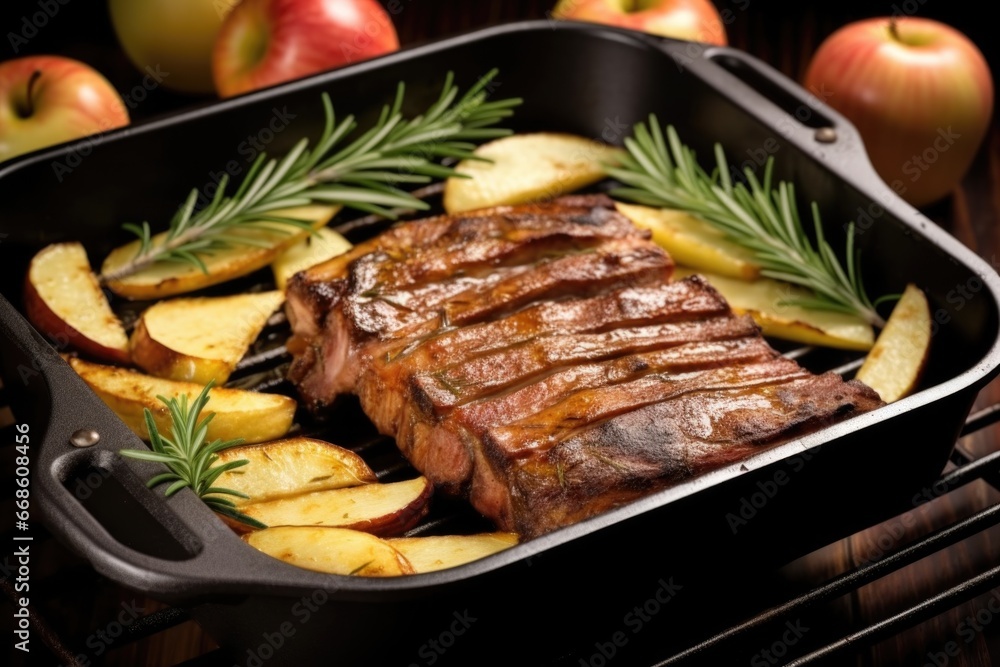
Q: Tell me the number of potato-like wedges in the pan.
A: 13